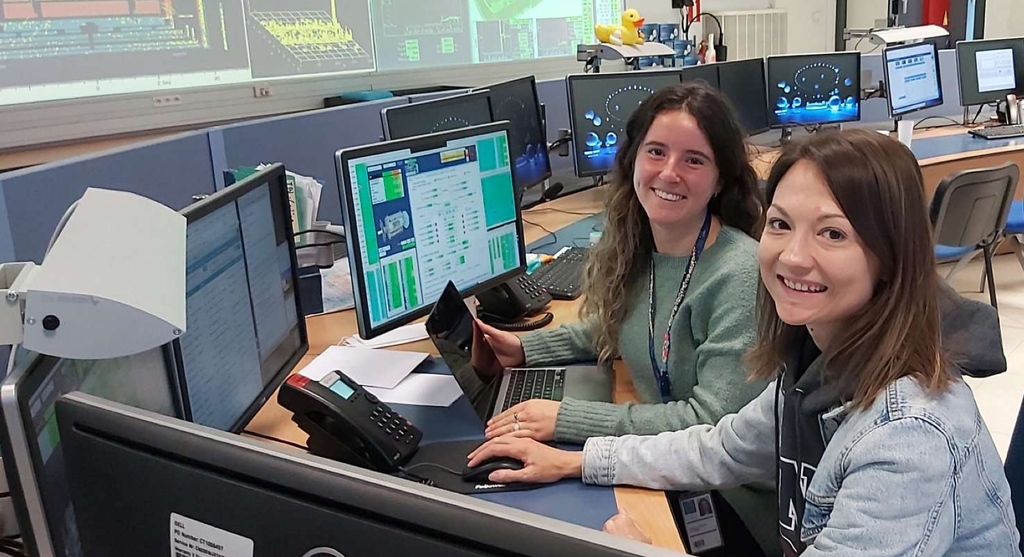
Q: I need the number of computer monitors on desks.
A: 12